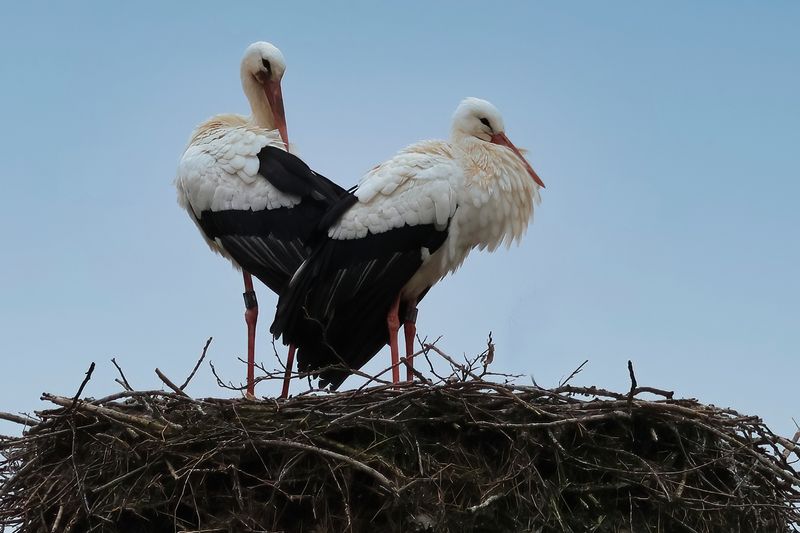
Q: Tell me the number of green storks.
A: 0